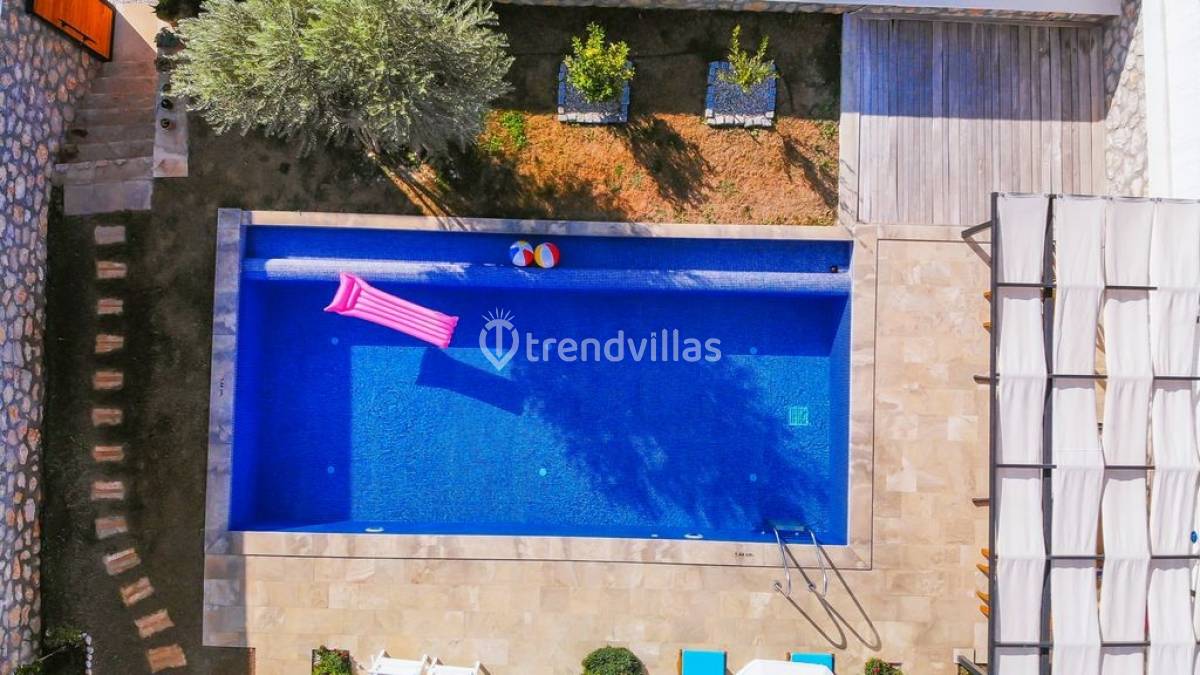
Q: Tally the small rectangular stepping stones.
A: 13